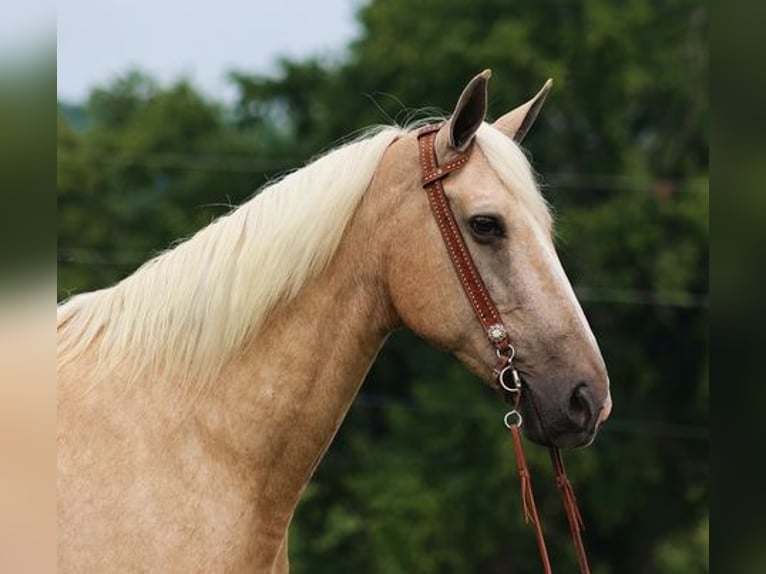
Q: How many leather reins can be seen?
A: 2